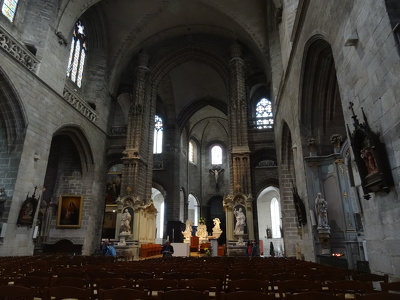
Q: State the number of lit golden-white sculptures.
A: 3